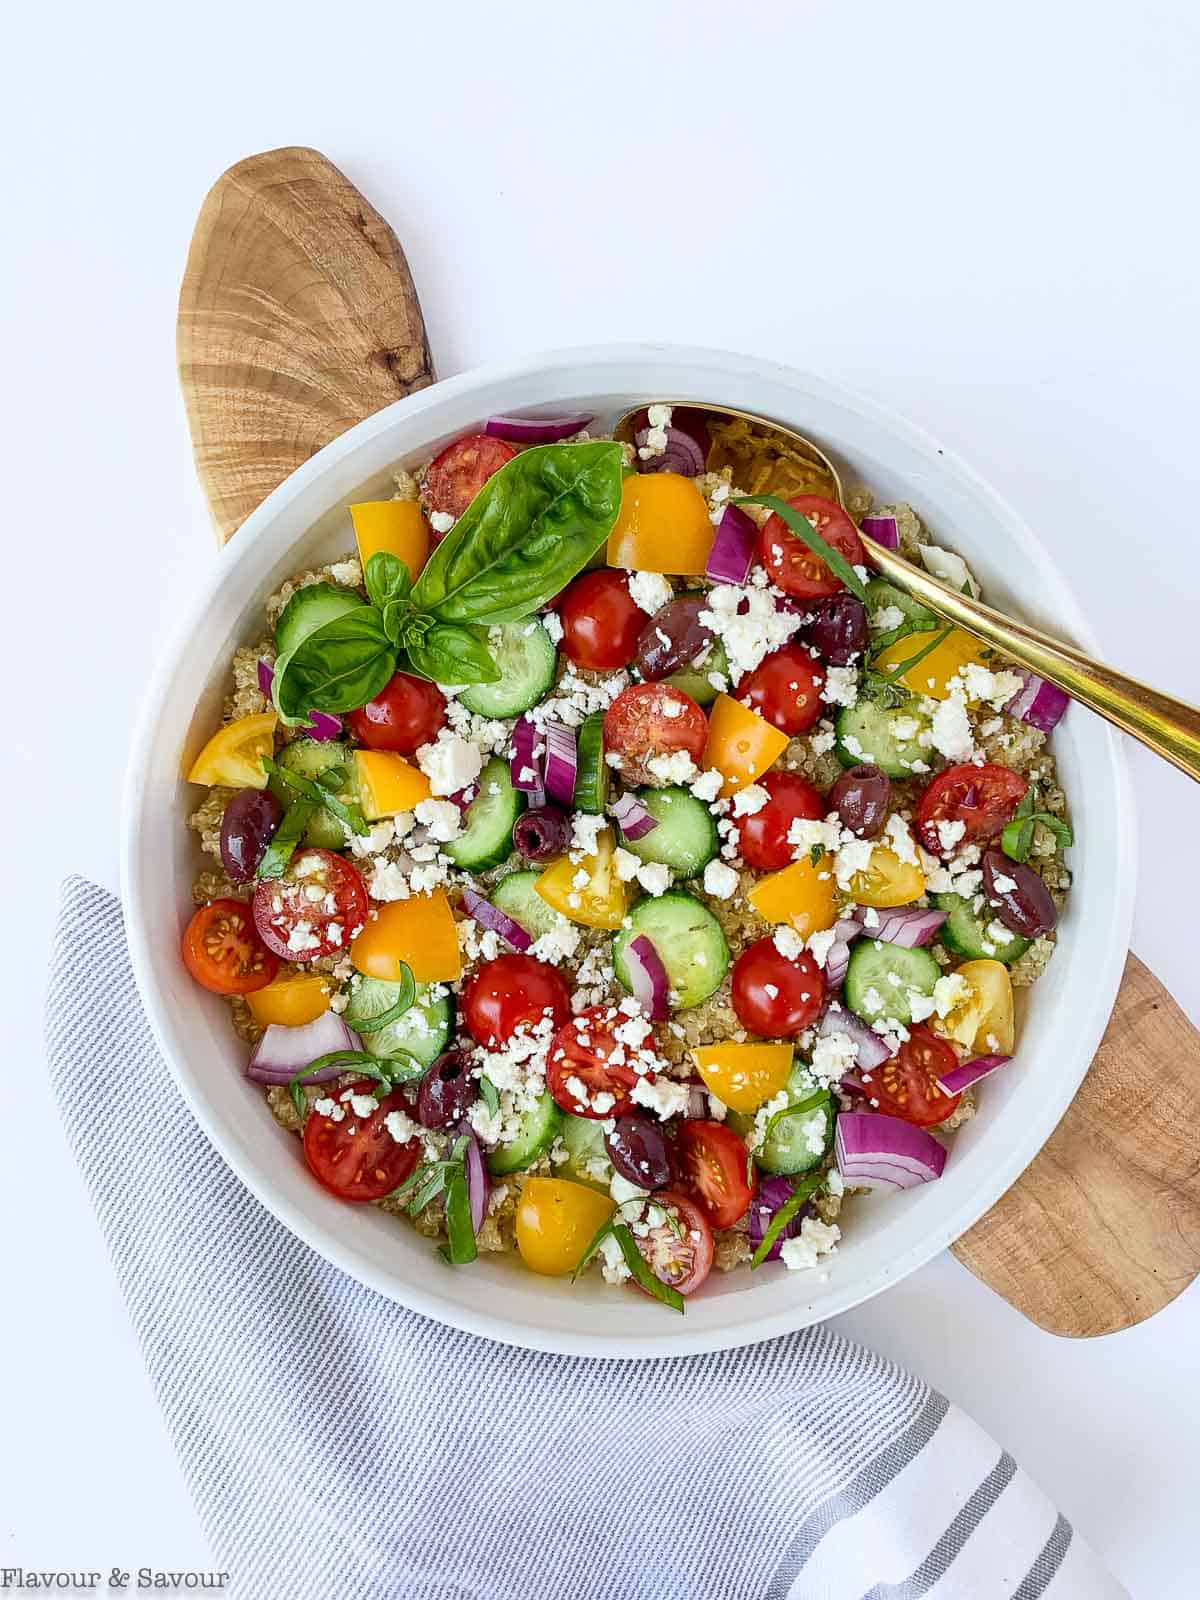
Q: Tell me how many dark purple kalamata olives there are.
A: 8